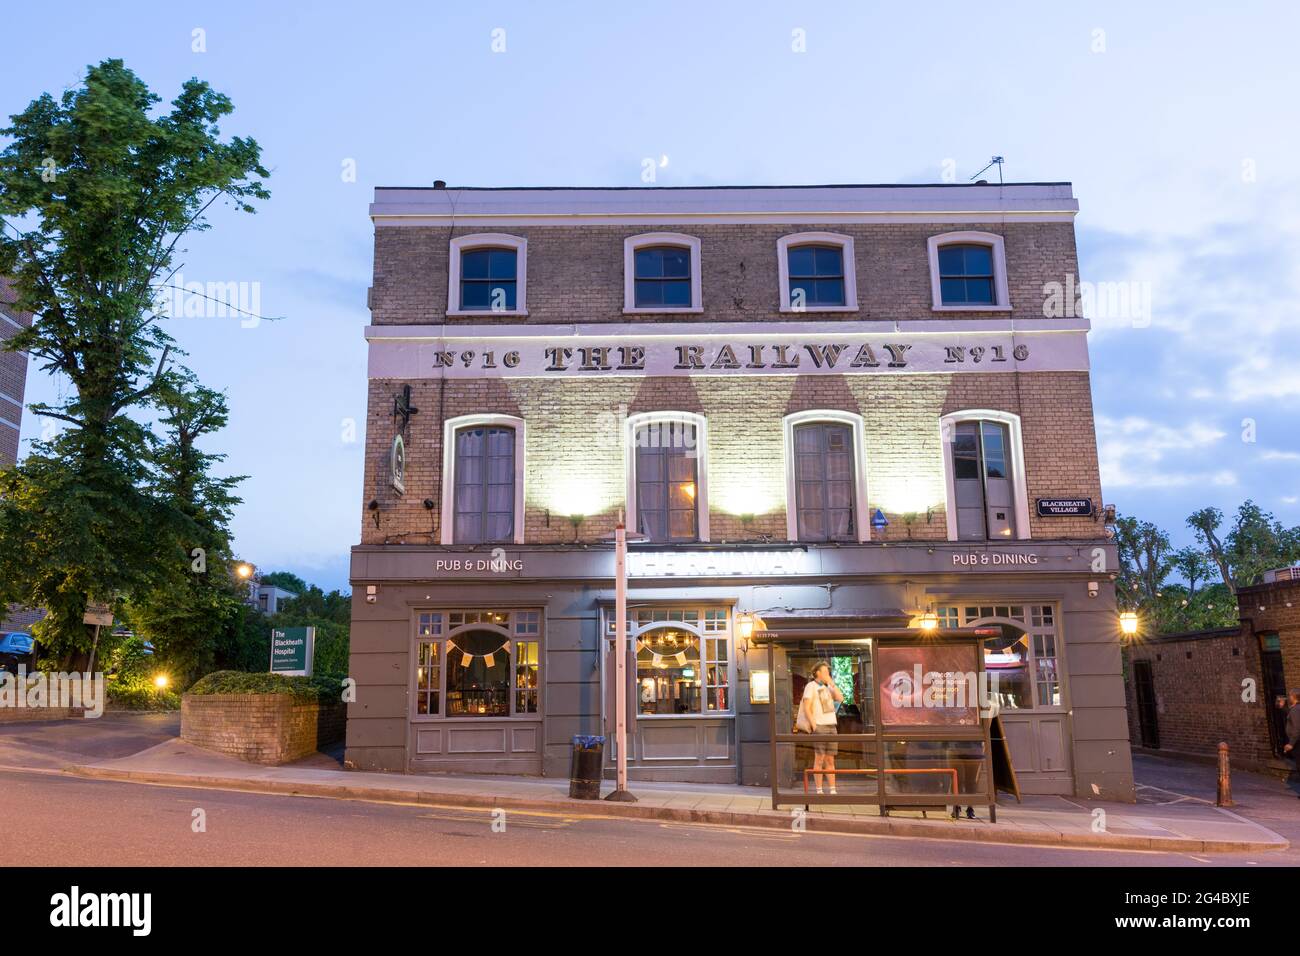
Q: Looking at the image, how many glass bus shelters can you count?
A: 1